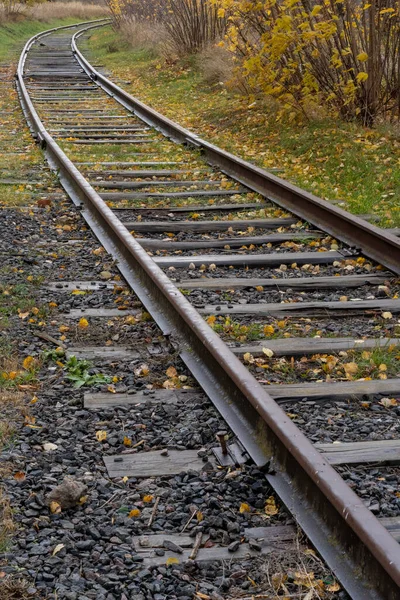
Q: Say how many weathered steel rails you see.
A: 2